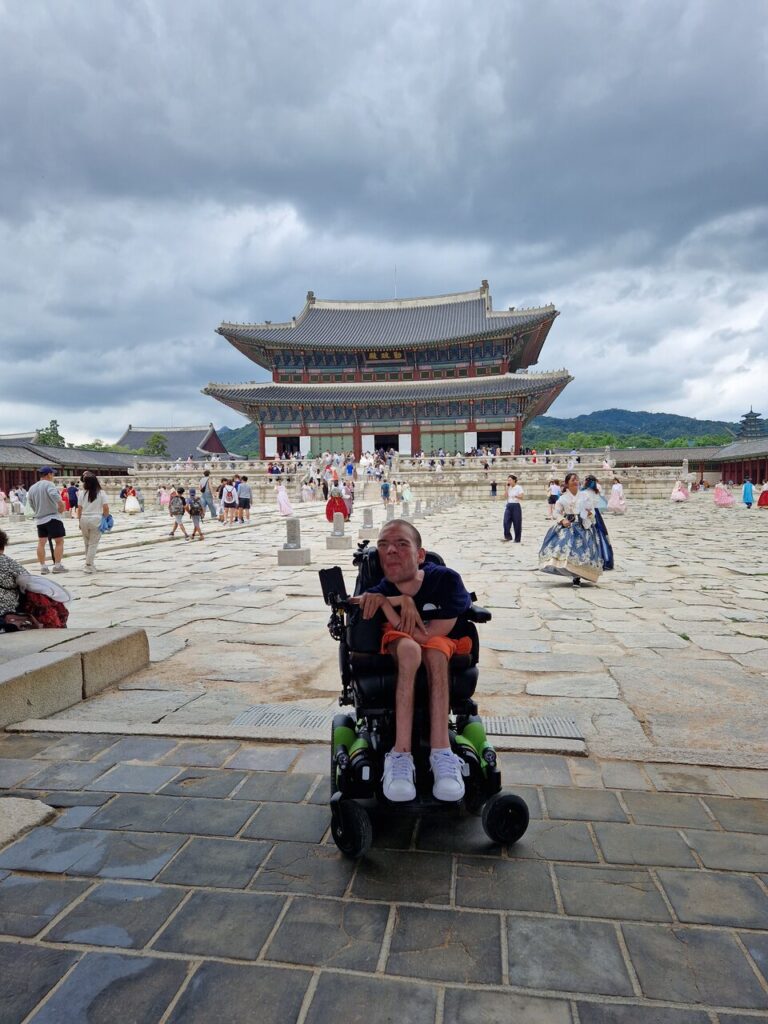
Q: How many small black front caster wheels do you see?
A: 2